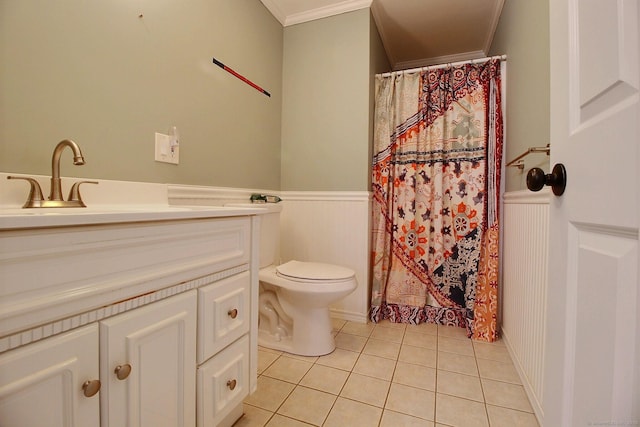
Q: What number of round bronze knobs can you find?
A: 4